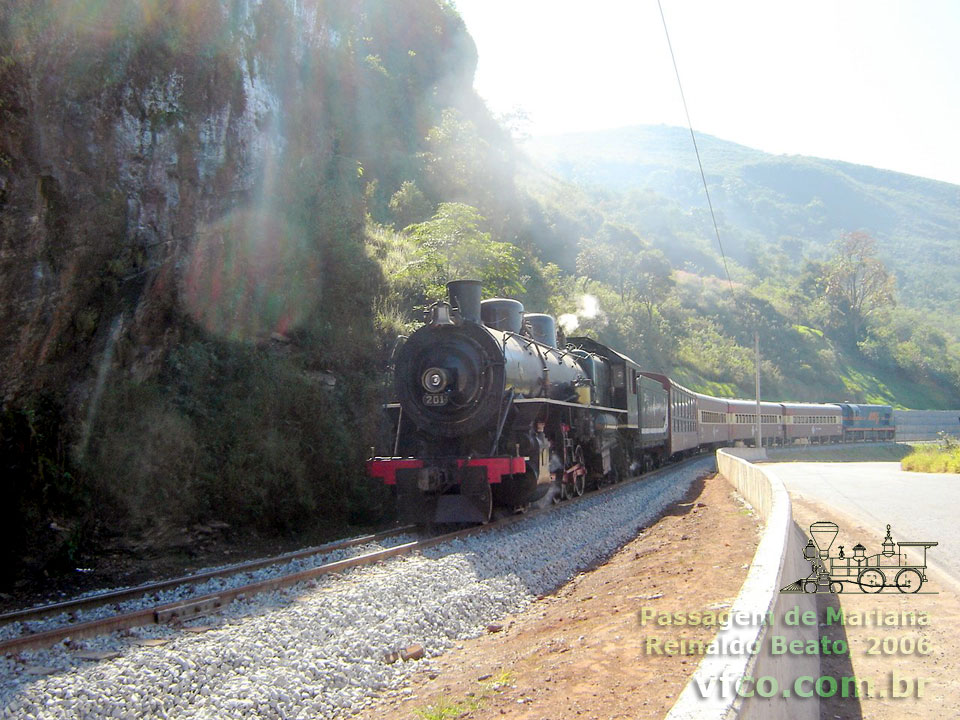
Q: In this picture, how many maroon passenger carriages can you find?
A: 4